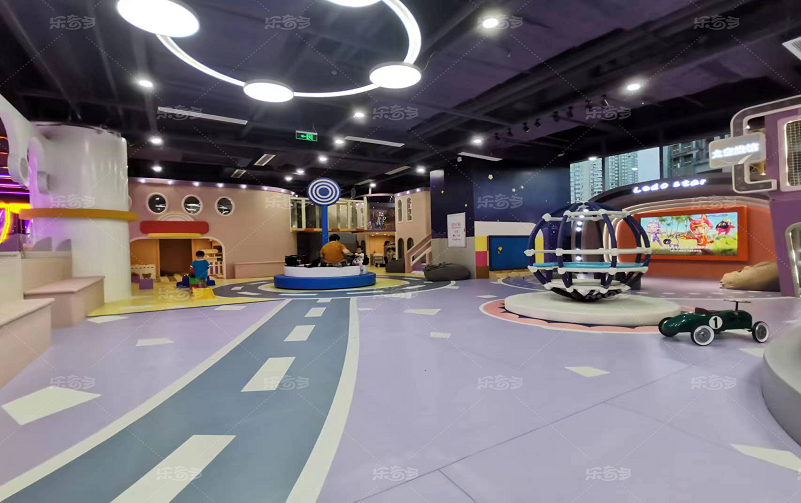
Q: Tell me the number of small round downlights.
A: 14